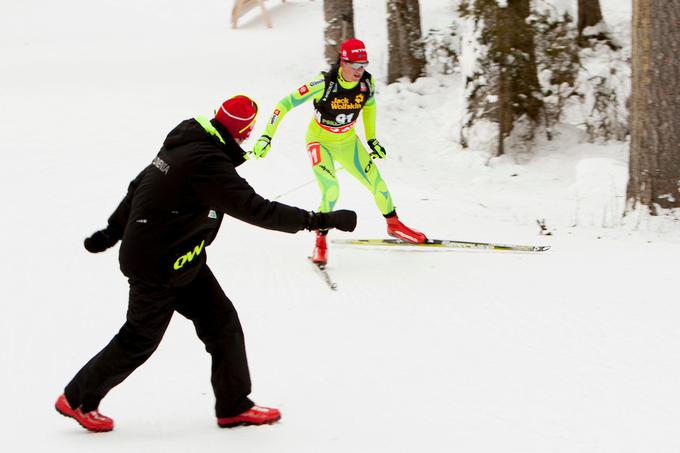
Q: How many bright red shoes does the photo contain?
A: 4